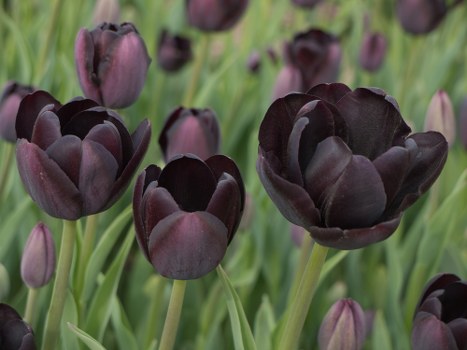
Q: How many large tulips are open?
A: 3